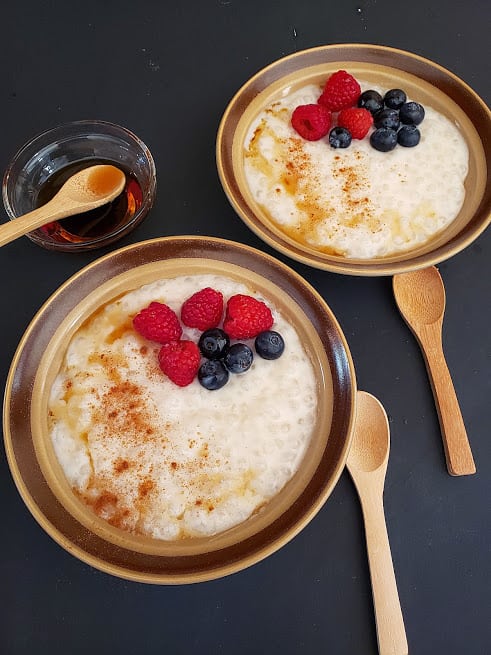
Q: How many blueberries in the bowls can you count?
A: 11